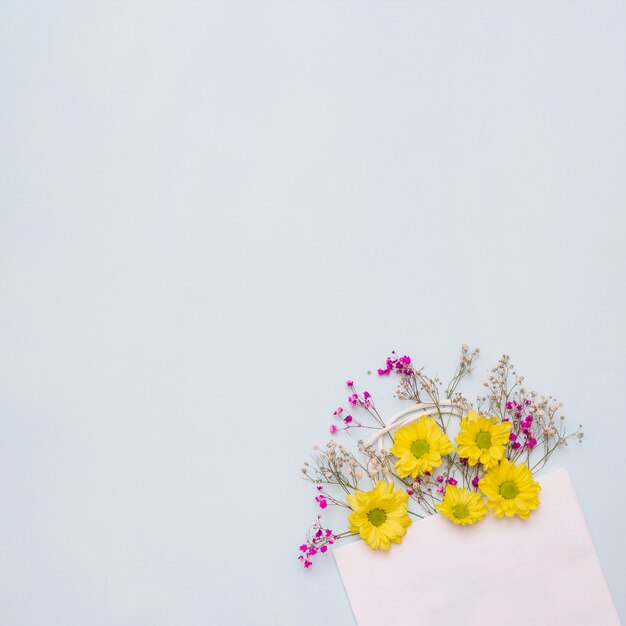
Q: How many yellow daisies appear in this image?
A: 5